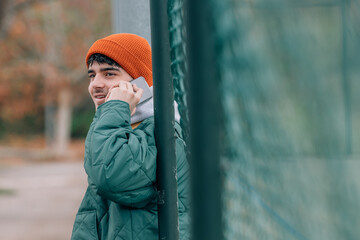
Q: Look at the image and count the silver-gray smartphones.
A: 1